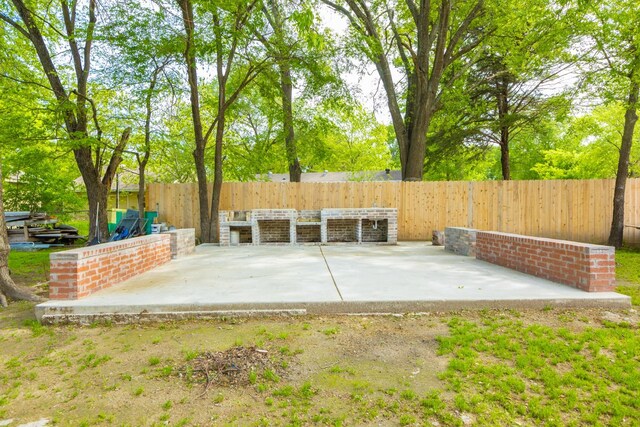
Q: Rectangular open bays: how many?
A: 5